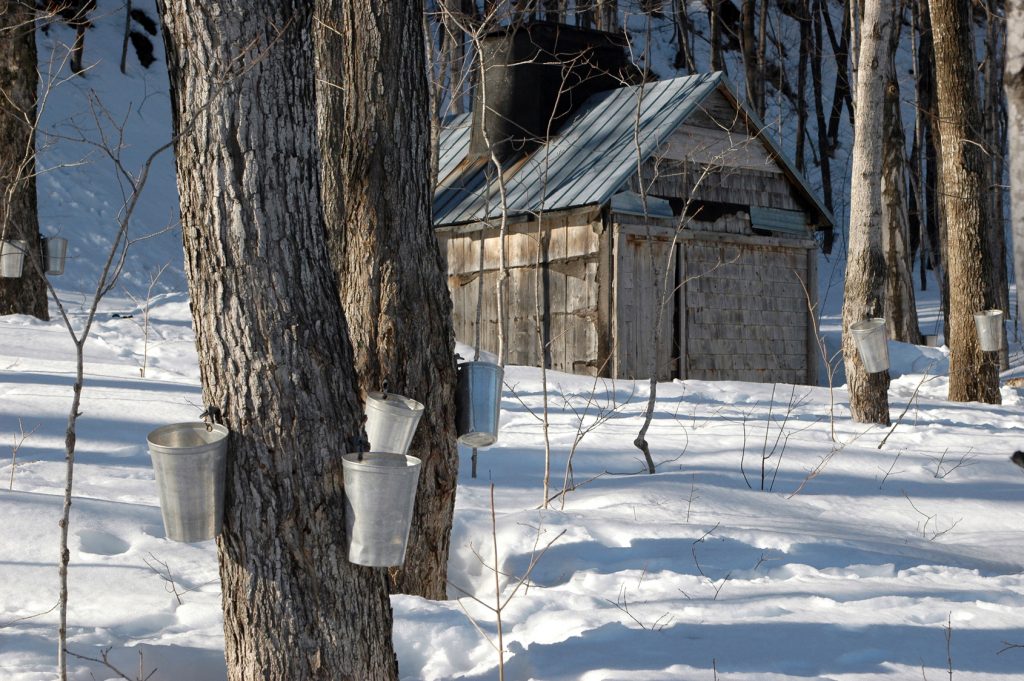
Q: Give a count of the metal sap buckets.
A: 8